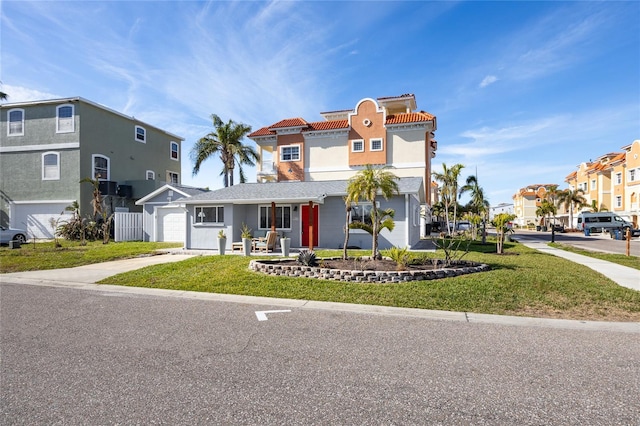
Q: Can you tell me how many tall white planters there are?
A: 3